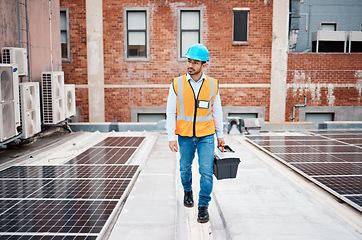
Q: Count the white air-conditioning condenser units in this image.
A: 5